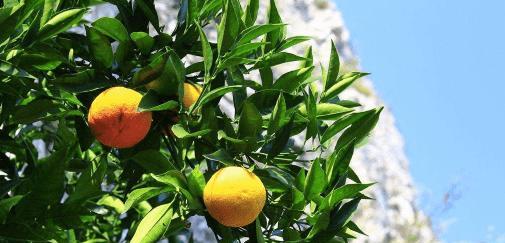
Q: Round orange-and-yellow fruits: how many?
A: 3